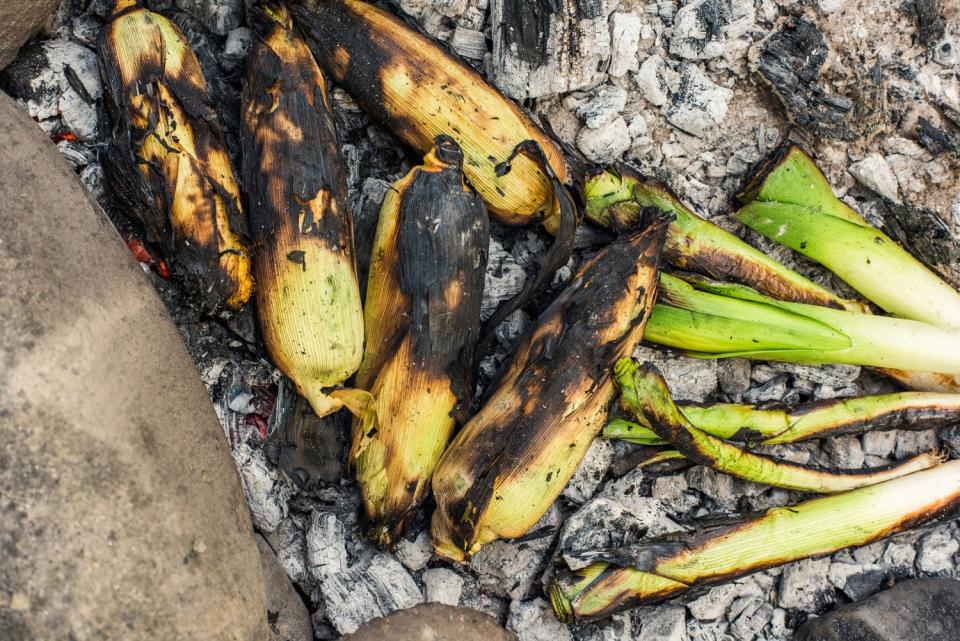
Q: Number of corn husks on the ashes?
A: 5